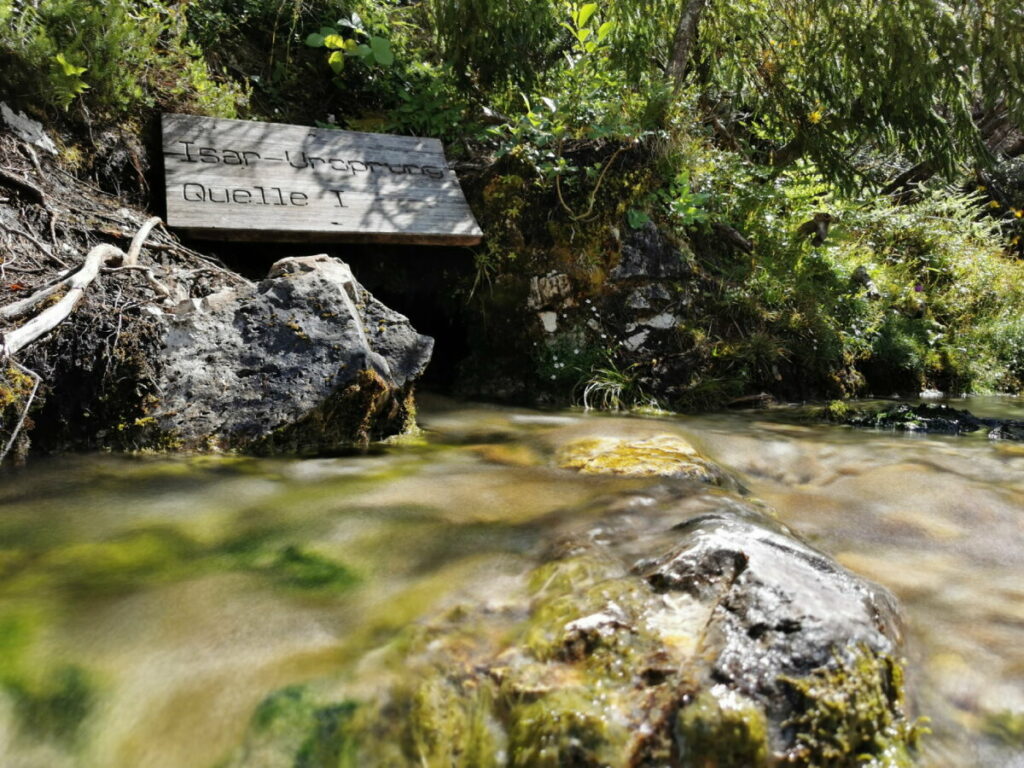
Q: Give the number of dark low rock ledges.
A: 1